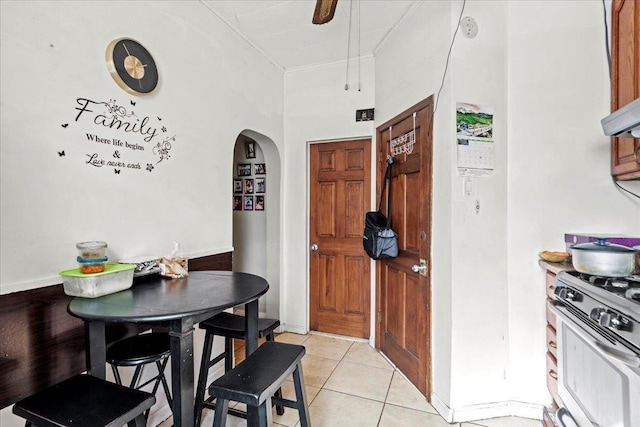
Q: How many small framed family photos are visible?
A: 9